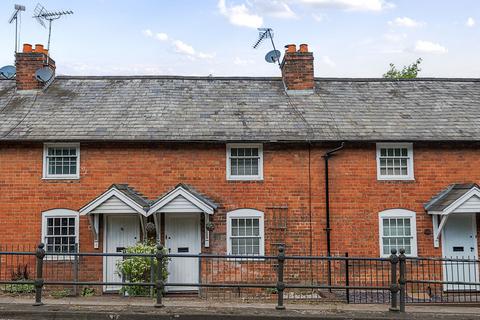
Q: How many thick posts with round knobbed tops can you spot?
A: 5